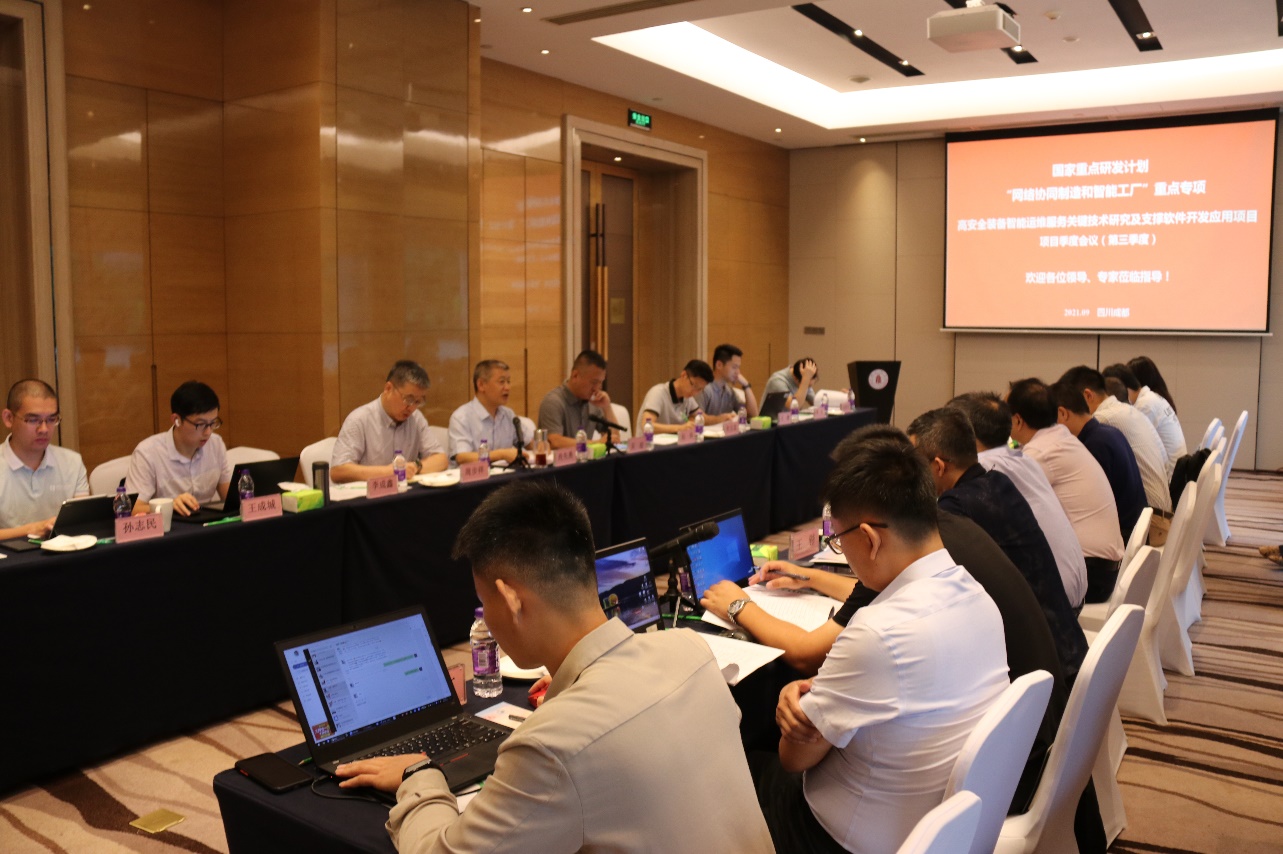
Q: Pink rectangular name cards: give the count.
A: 13